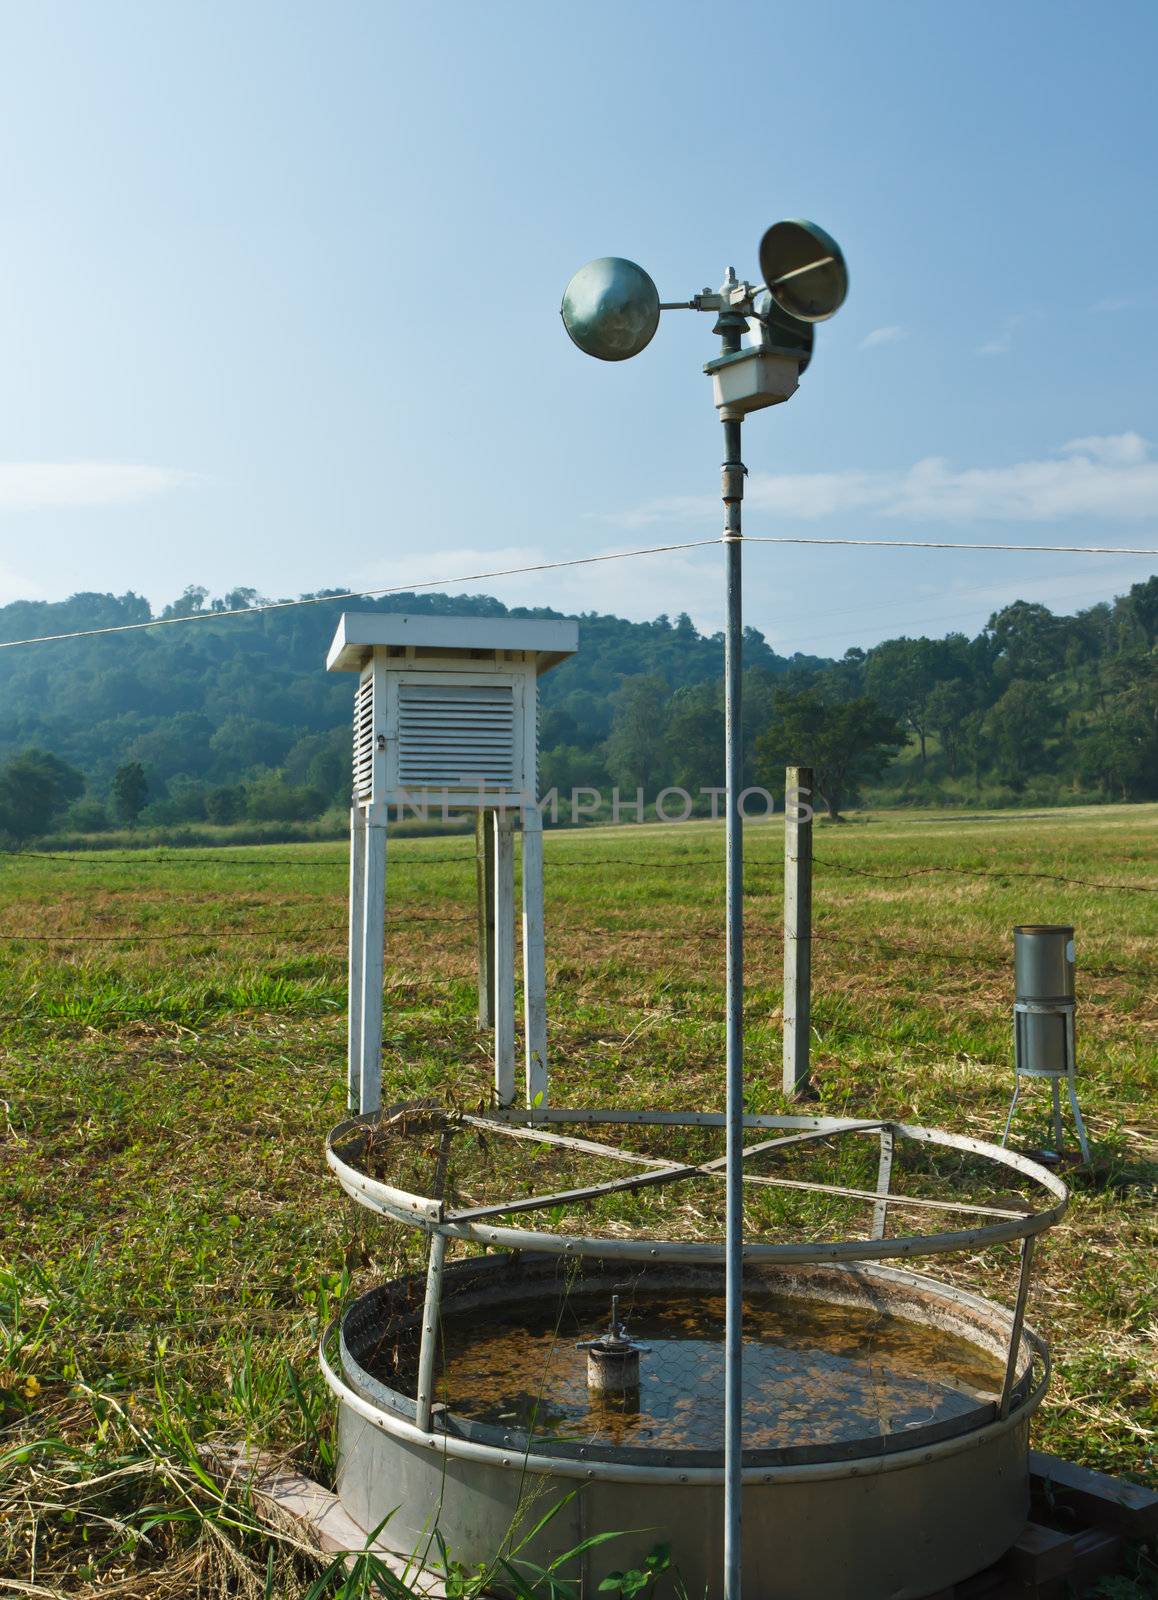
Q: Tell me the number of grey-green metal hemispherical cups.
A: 3